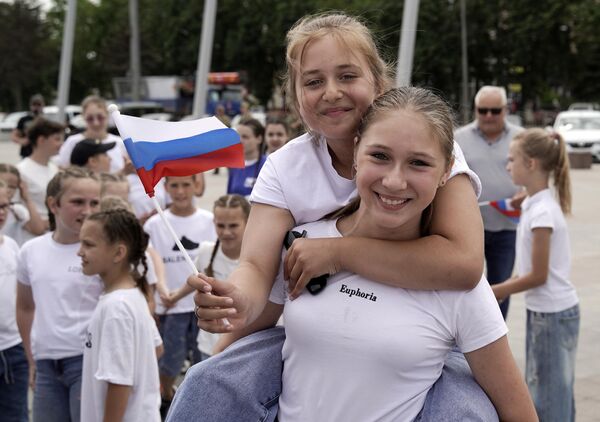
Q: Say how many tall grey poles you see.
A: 5